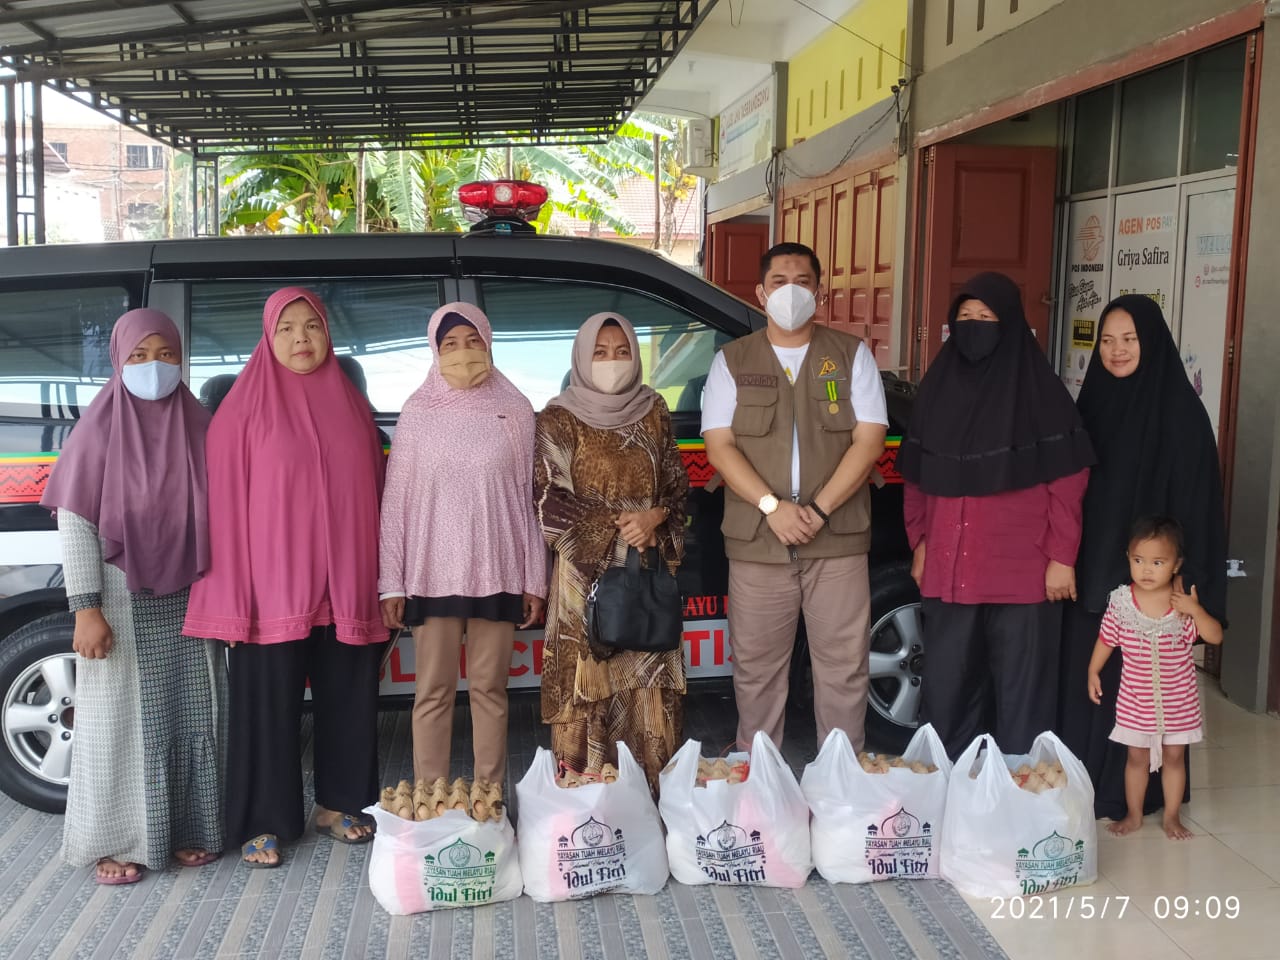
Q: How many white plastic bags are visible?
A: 5